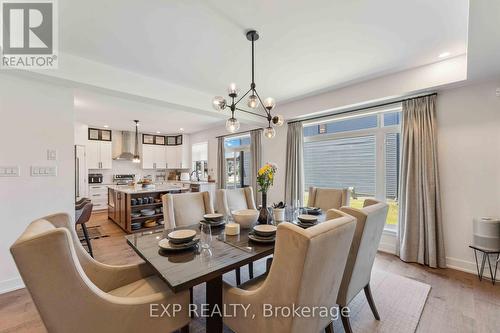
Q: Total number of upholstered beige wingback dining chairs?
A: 6